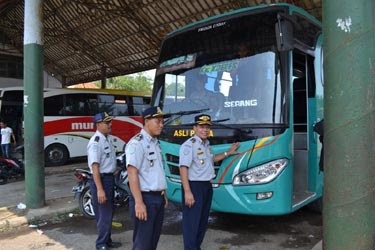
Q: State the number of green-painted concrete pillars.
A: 2